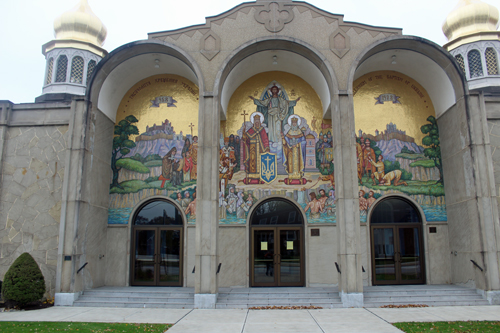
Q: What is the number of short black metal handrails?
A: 6